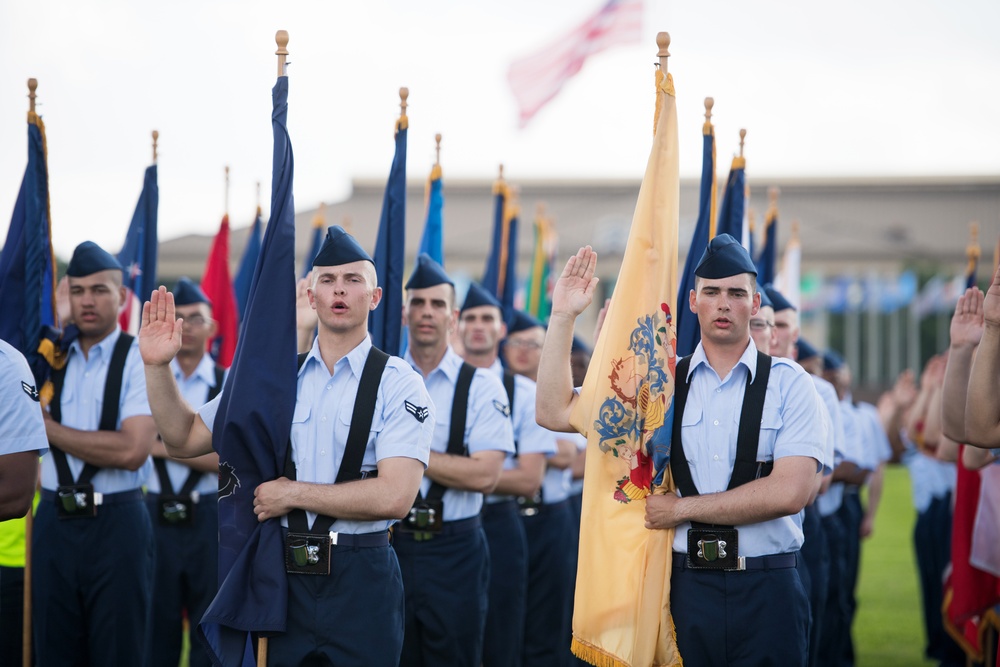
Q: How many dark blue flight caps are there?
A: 12